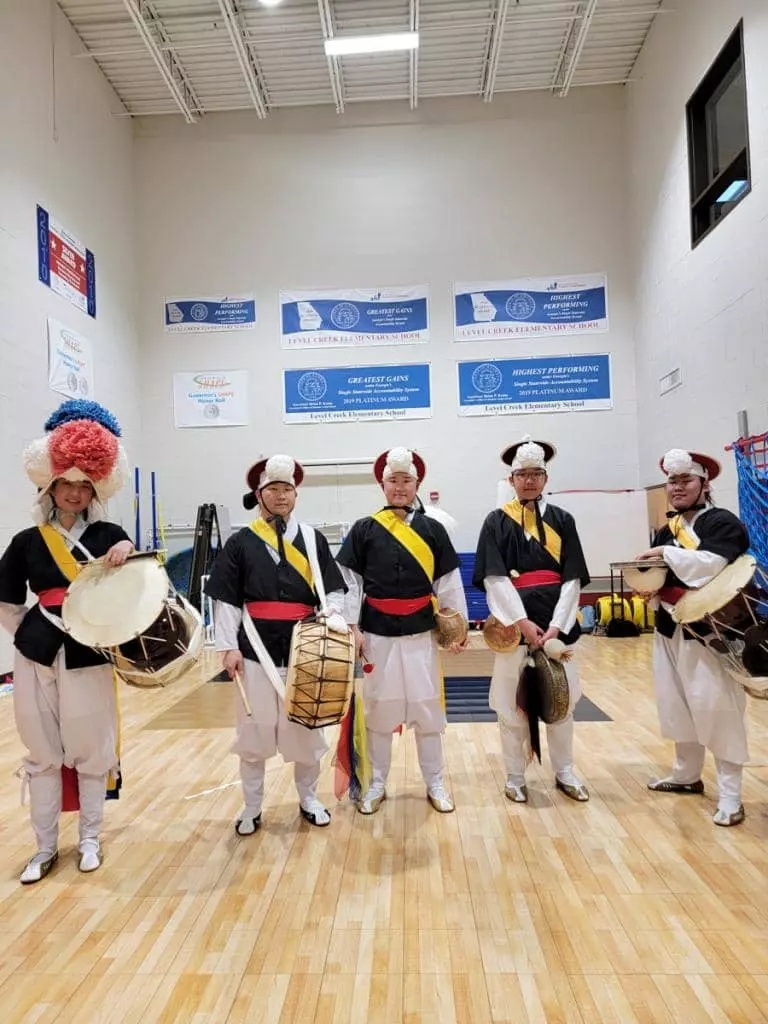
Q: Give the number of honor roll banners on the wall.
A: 2